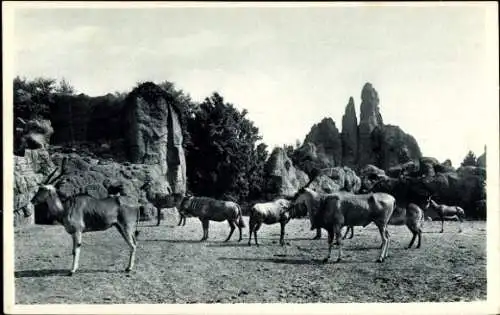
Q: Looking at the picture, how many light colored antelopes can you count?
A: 1